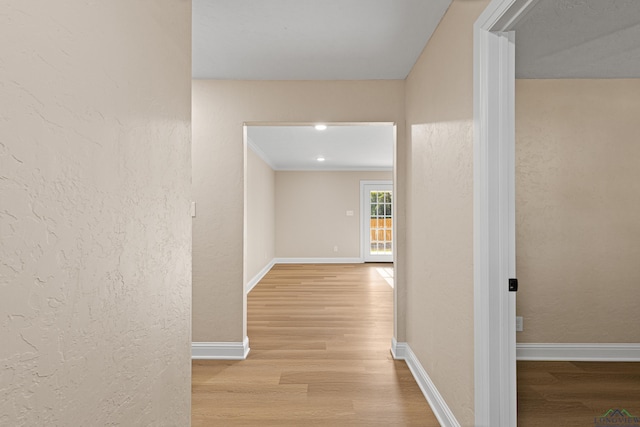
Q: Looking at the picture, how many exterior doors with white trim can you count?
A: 1